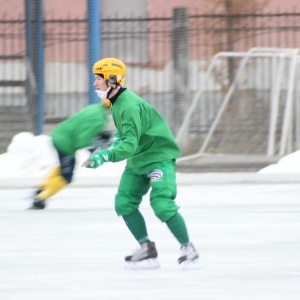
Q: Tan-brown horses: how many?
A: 0